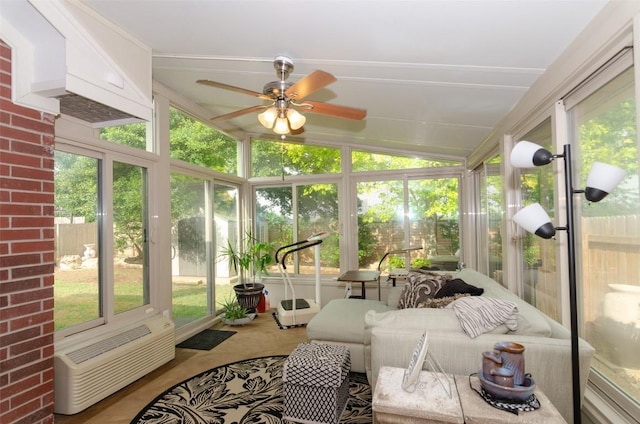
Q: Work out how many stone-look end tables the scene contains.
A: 2